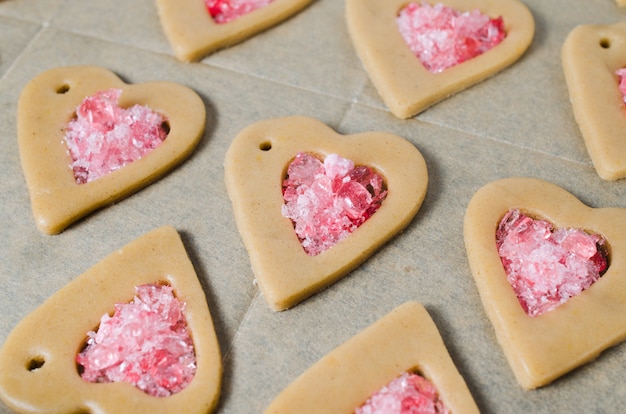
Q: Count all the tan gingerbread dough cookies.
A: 8